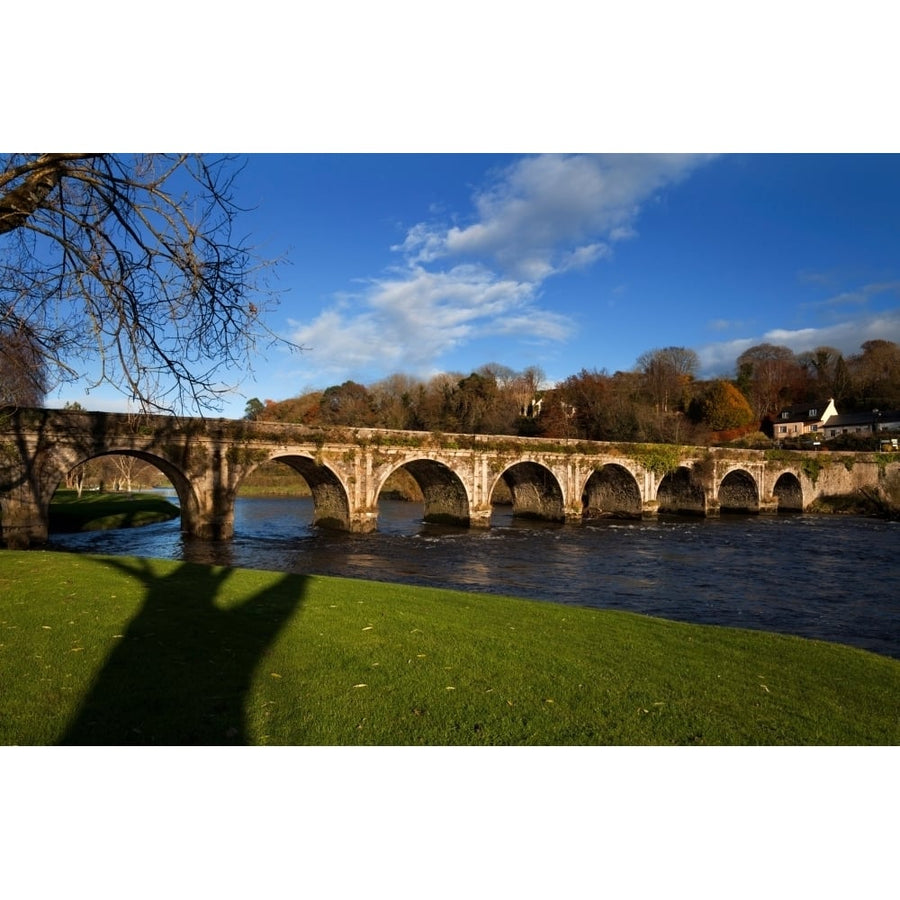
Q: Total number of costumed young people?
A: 0